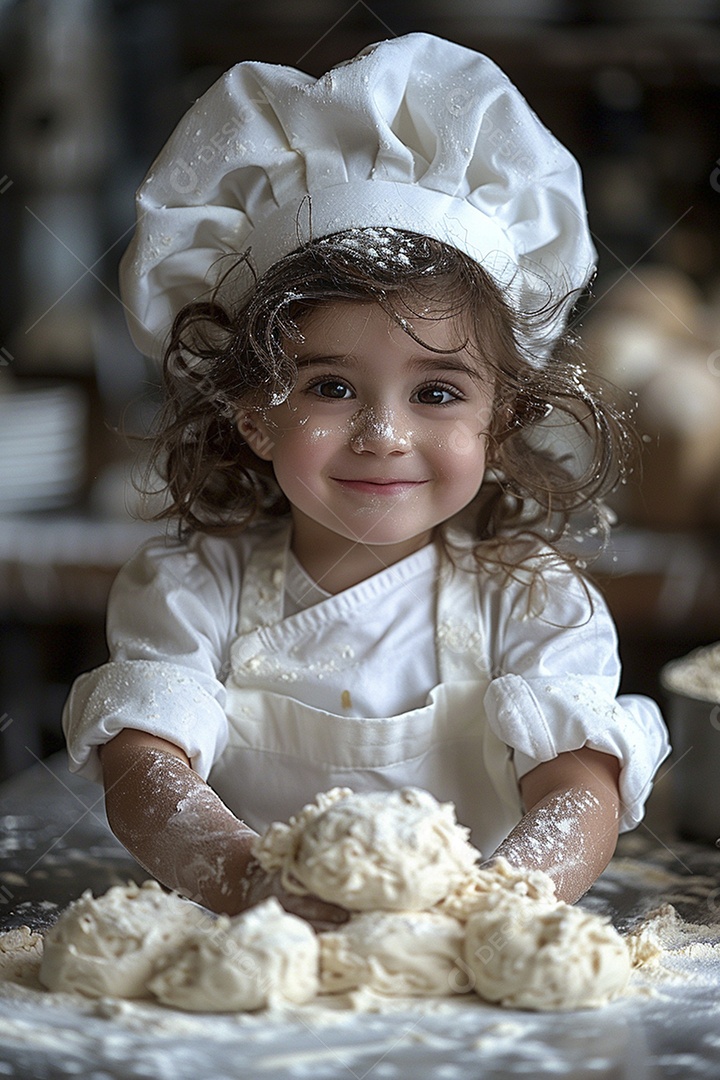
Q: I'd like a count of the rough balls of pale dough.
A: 5